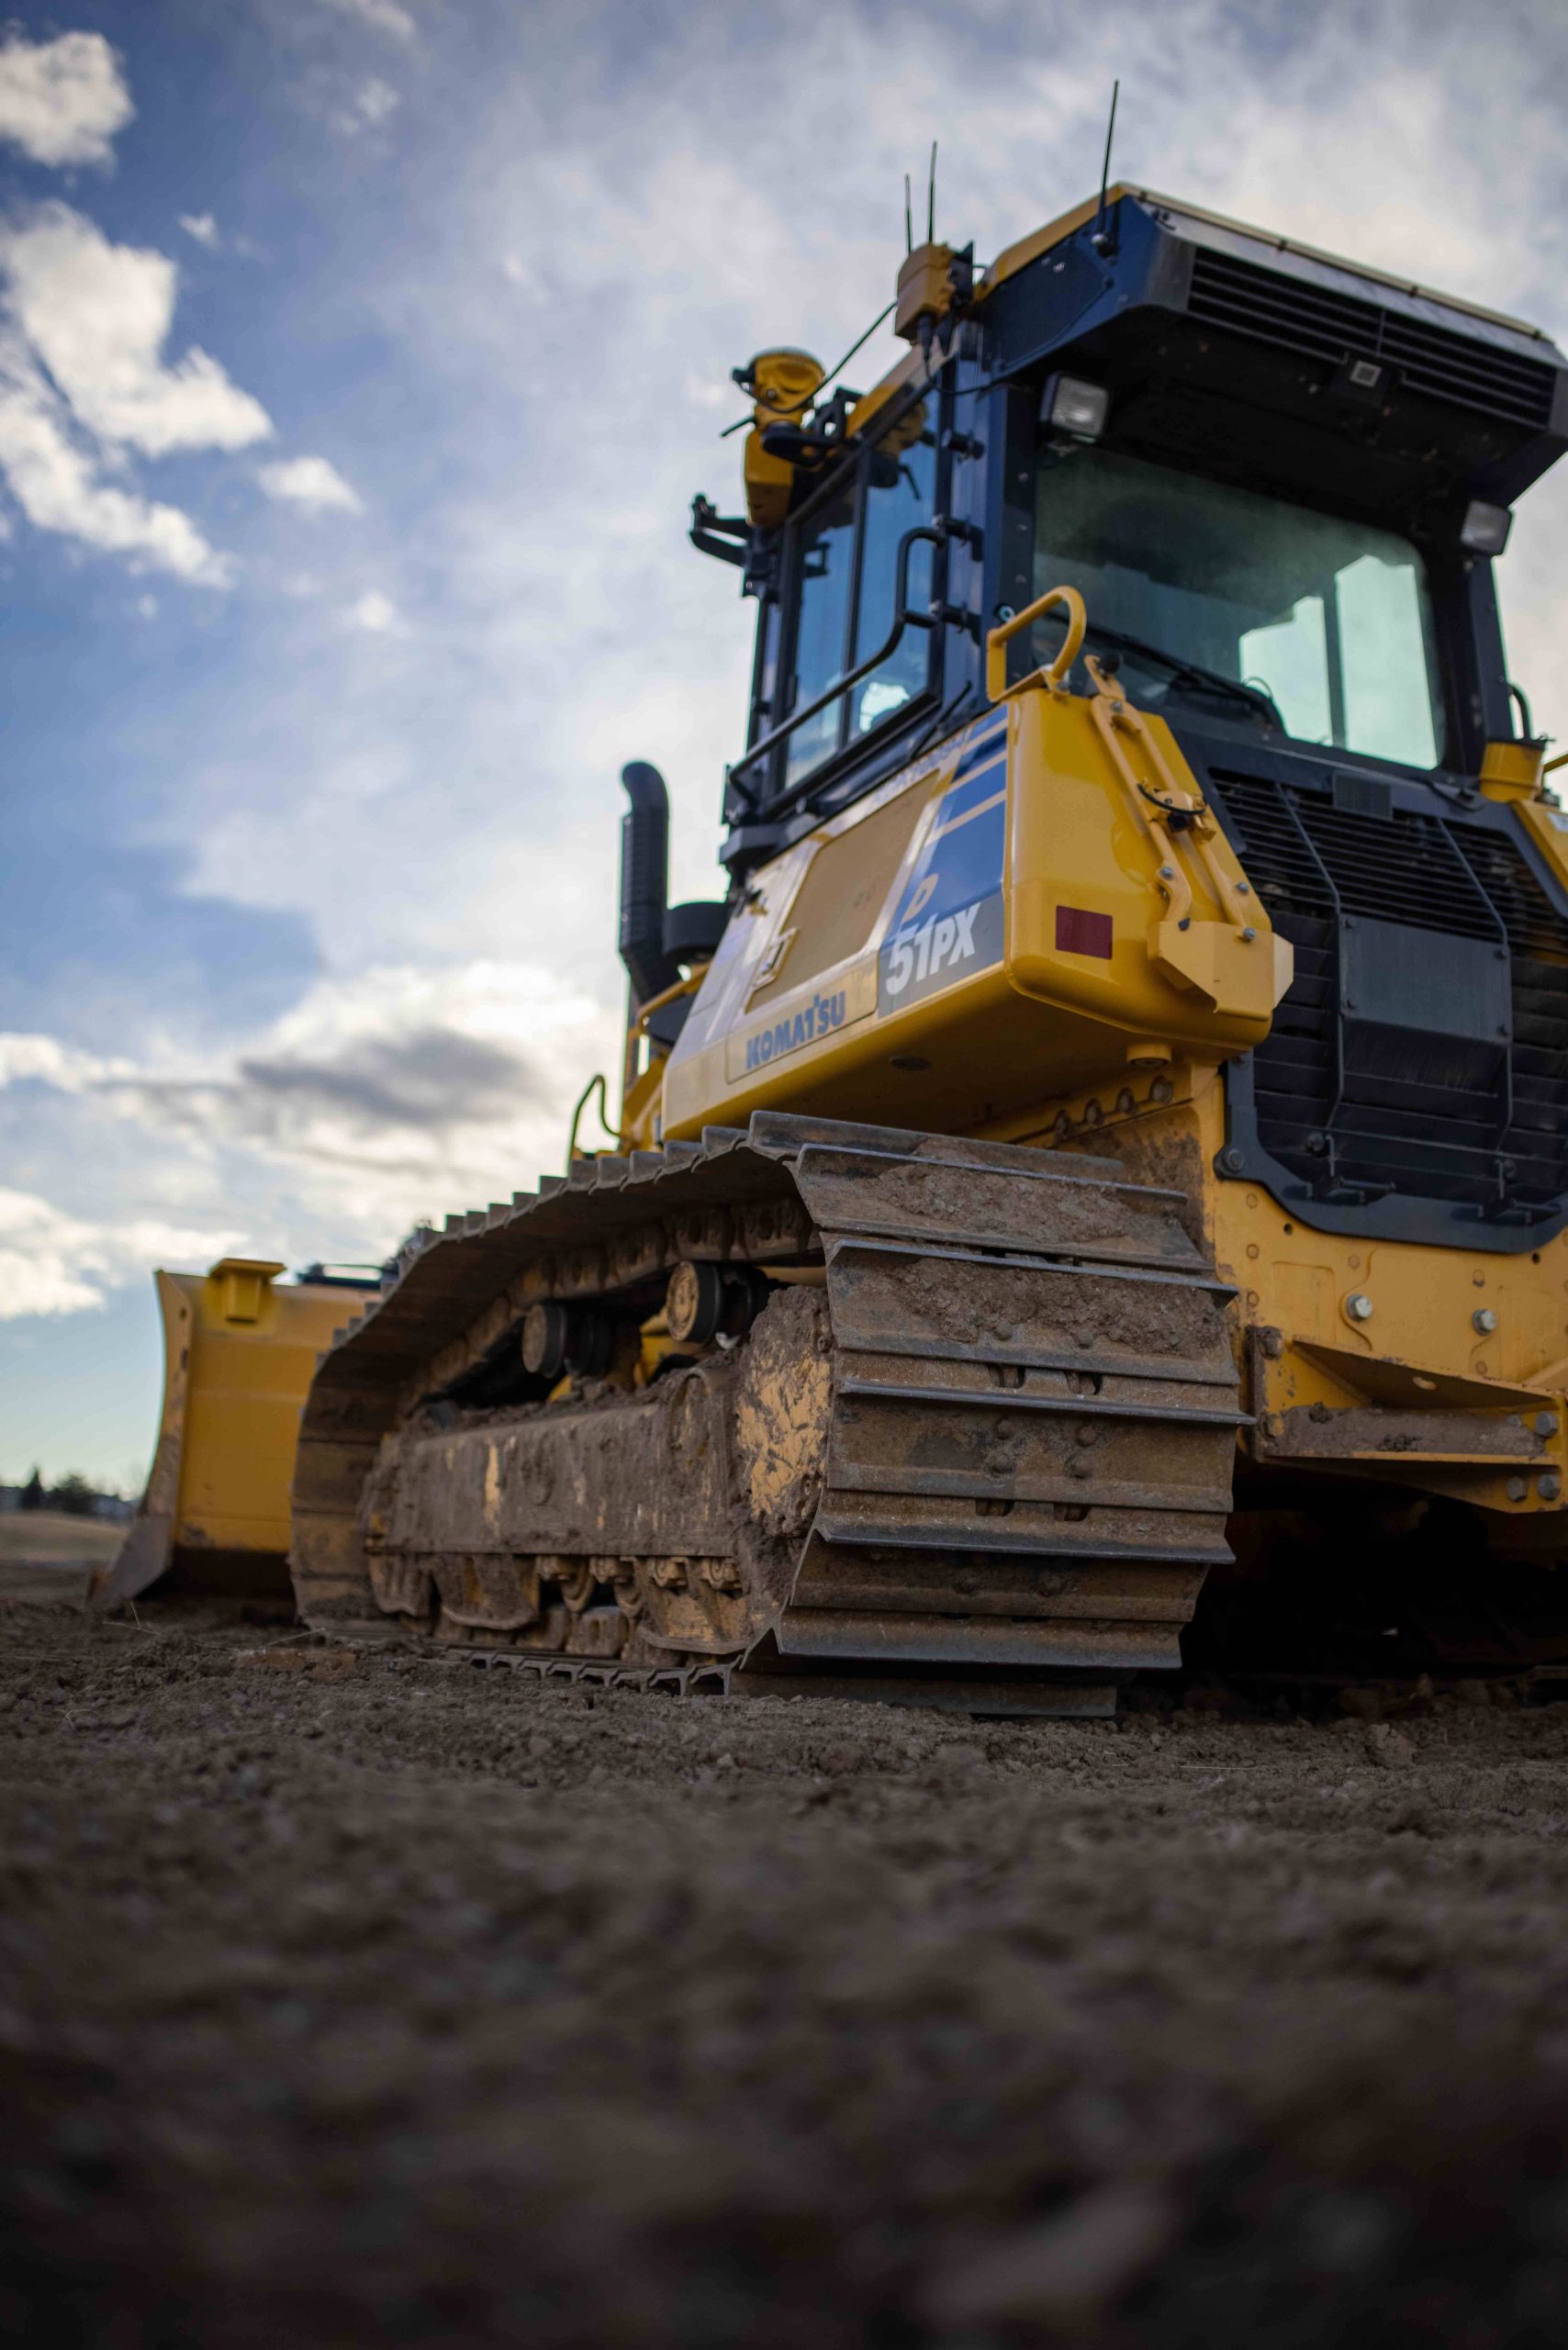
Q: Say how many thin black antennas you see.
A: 3